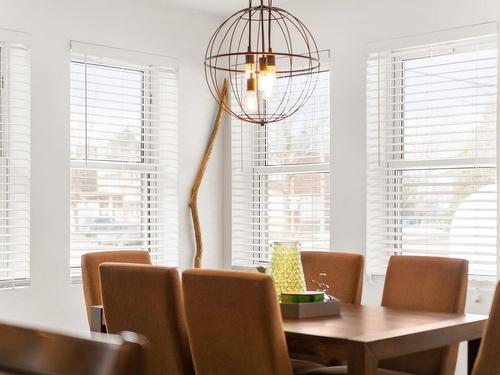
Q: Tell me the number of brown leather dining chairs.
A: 6